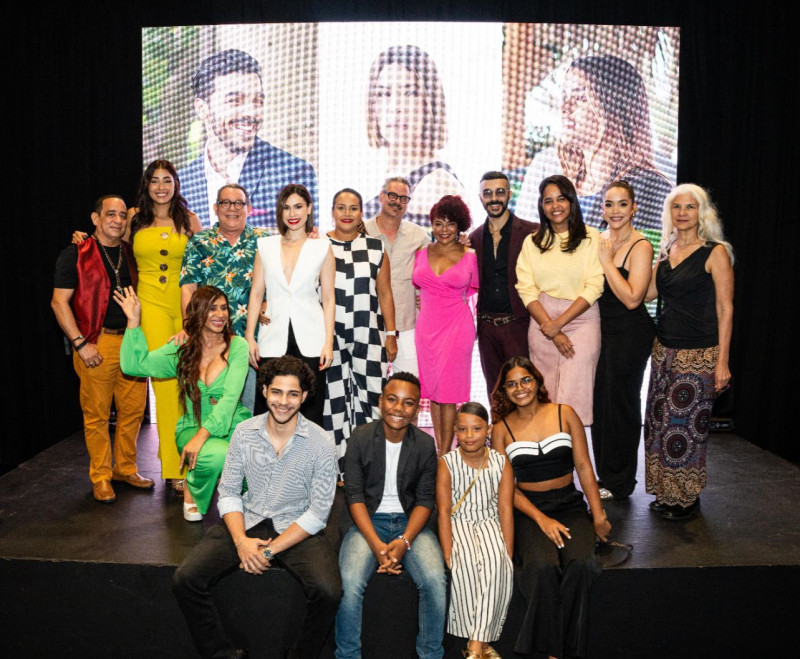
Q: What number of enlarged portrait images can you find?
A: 3